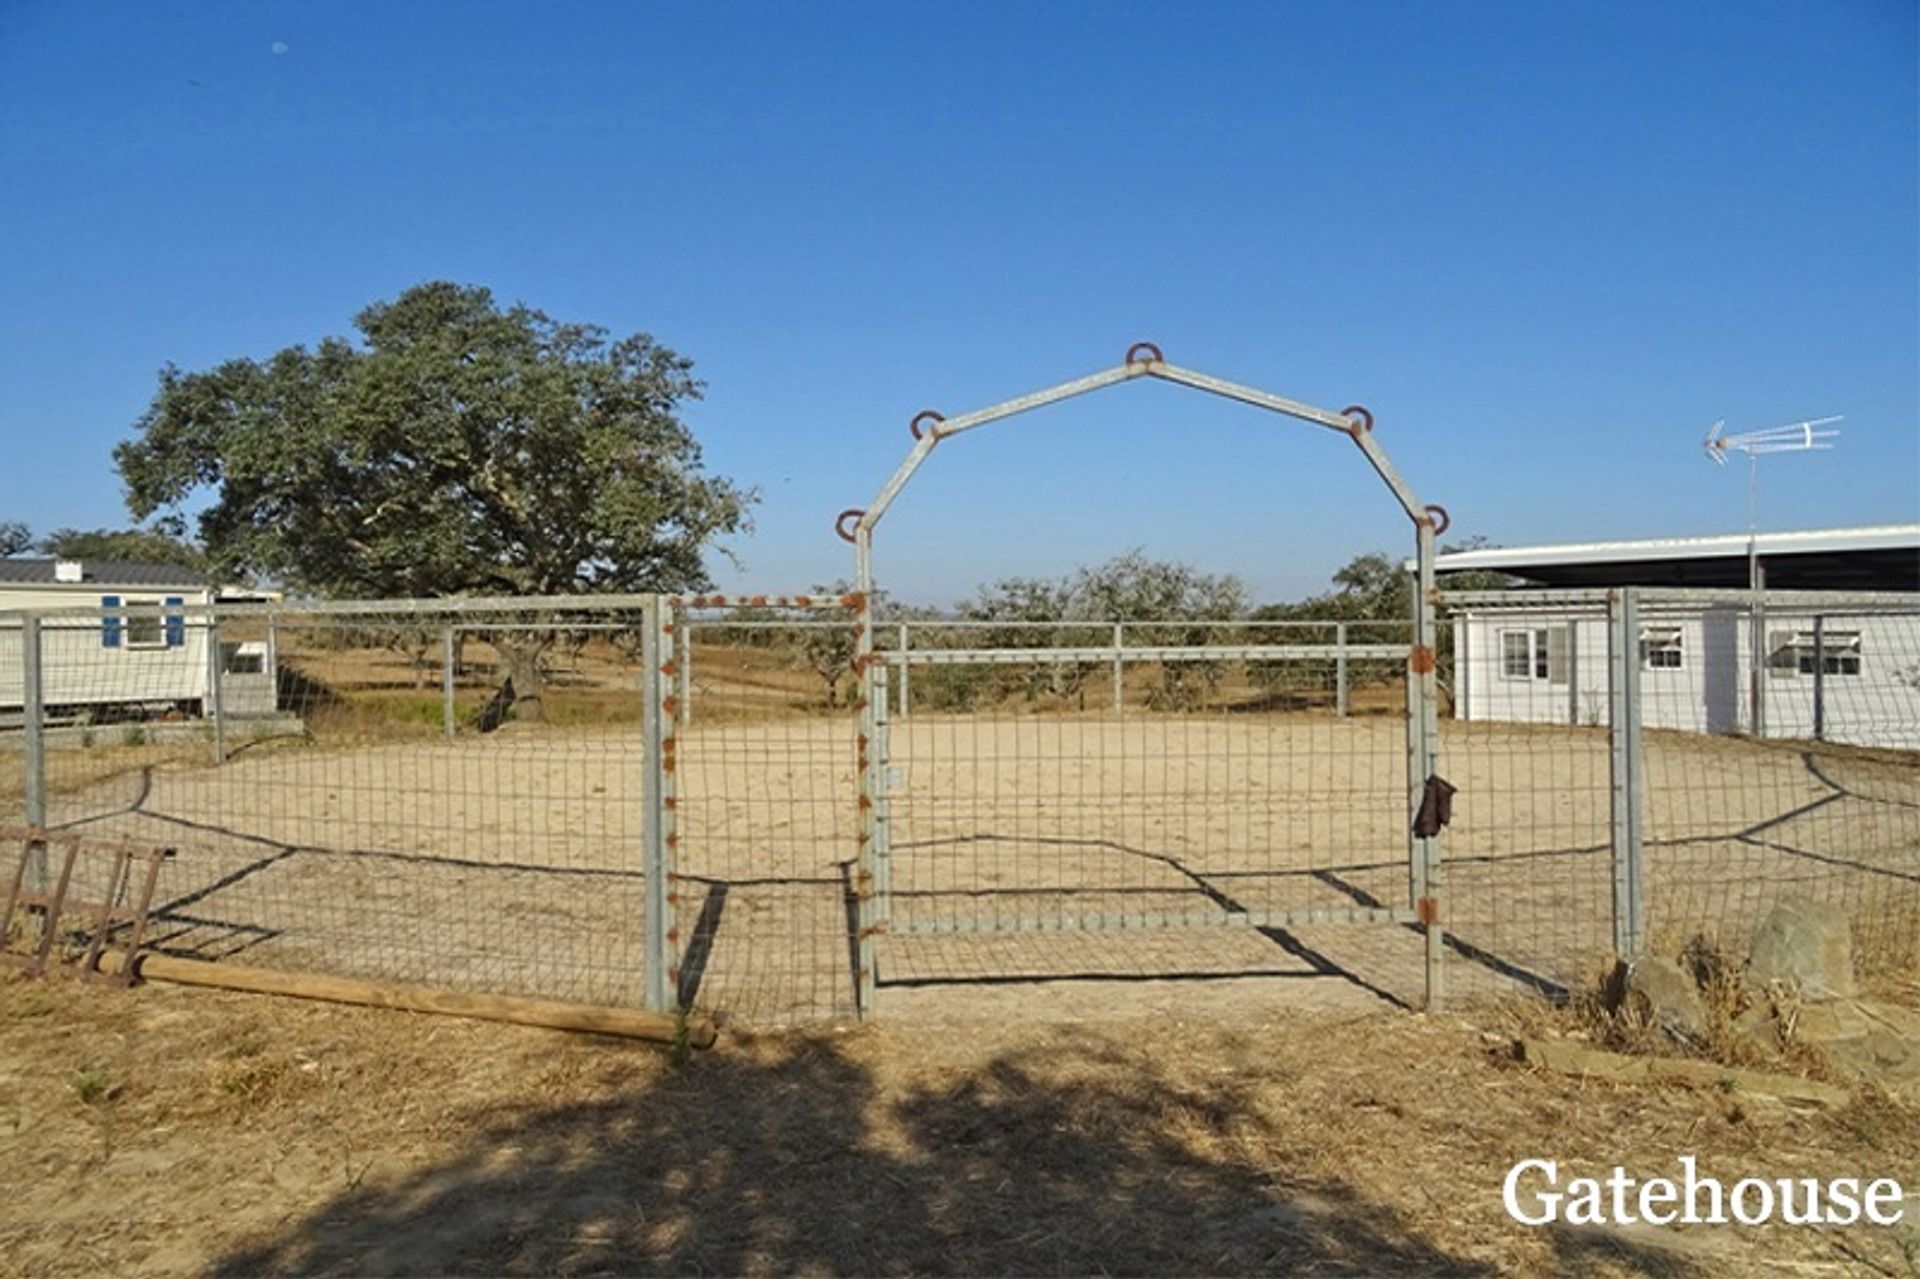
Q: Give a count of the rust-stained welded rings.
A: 5